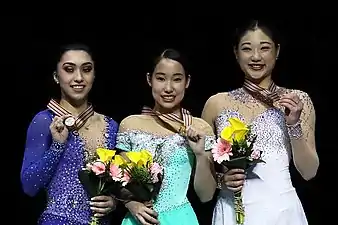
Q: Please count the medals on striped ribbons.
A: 3